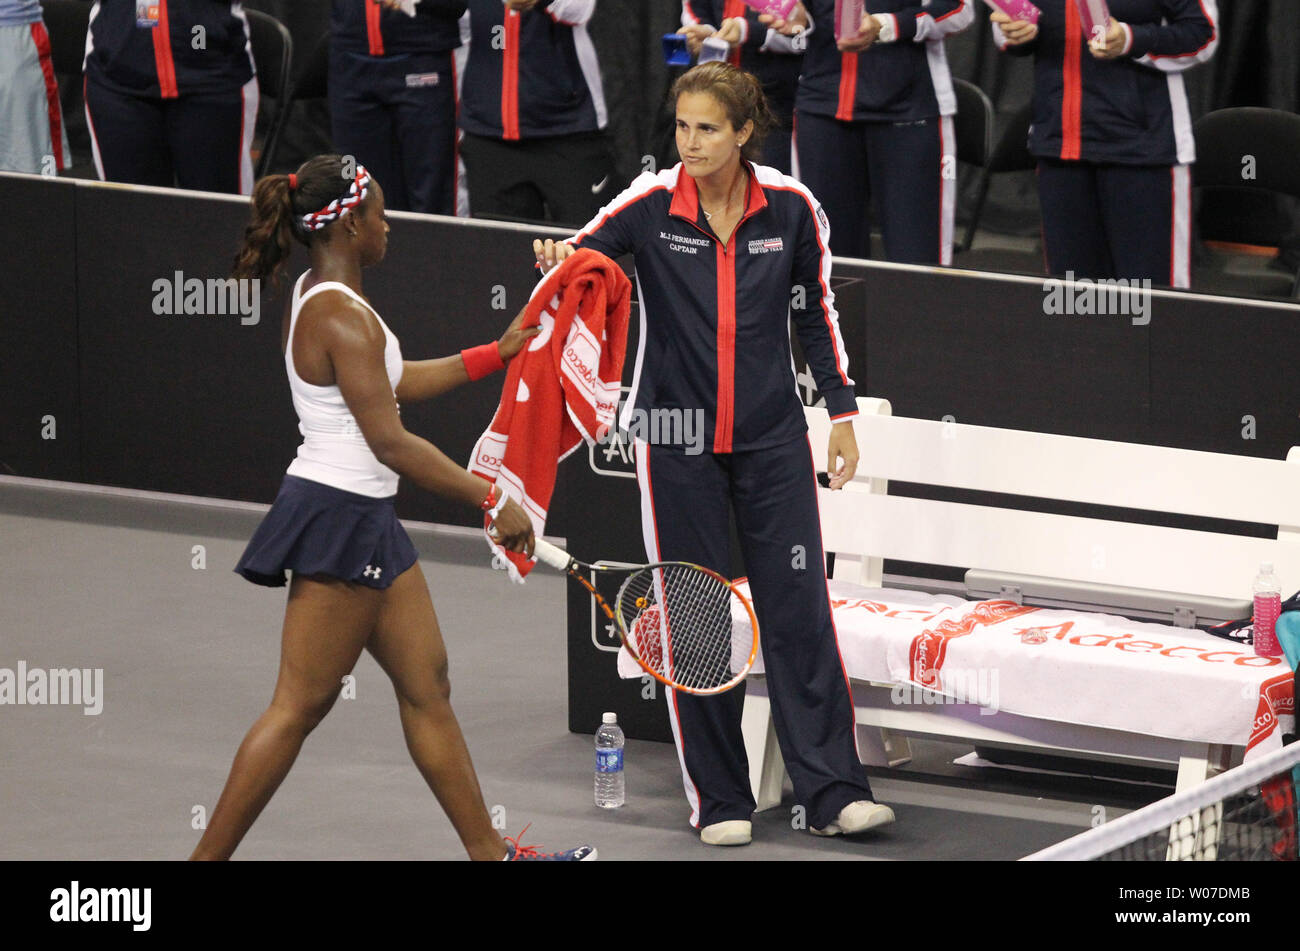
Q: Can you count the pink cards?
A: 4